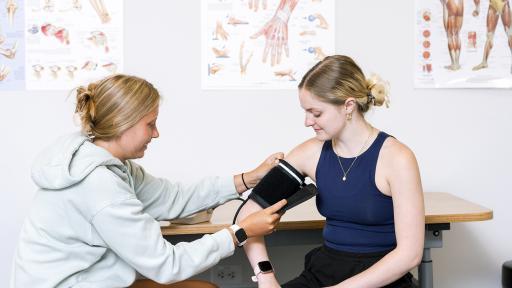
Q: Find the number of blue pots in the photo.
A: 0